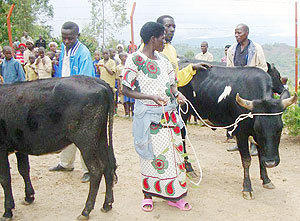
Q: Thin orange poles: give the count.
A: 3